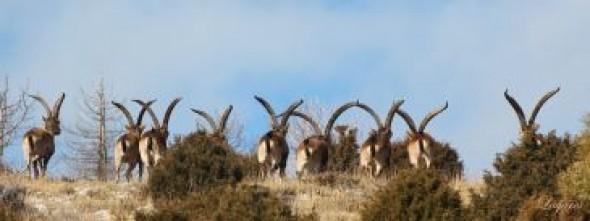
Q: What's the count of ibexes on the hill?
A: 9